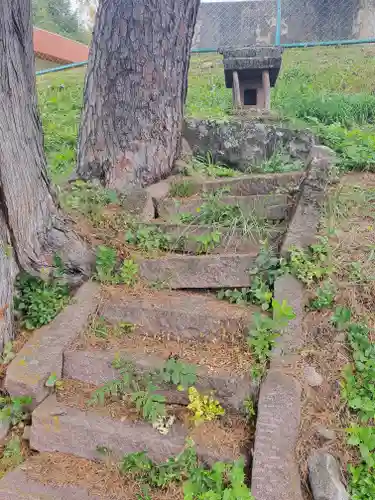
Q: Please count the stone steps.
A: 8